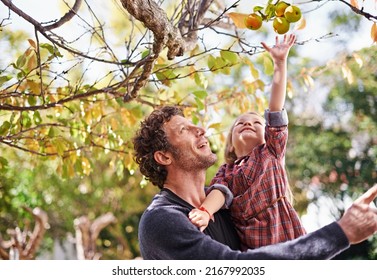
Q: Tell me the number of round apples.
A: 4